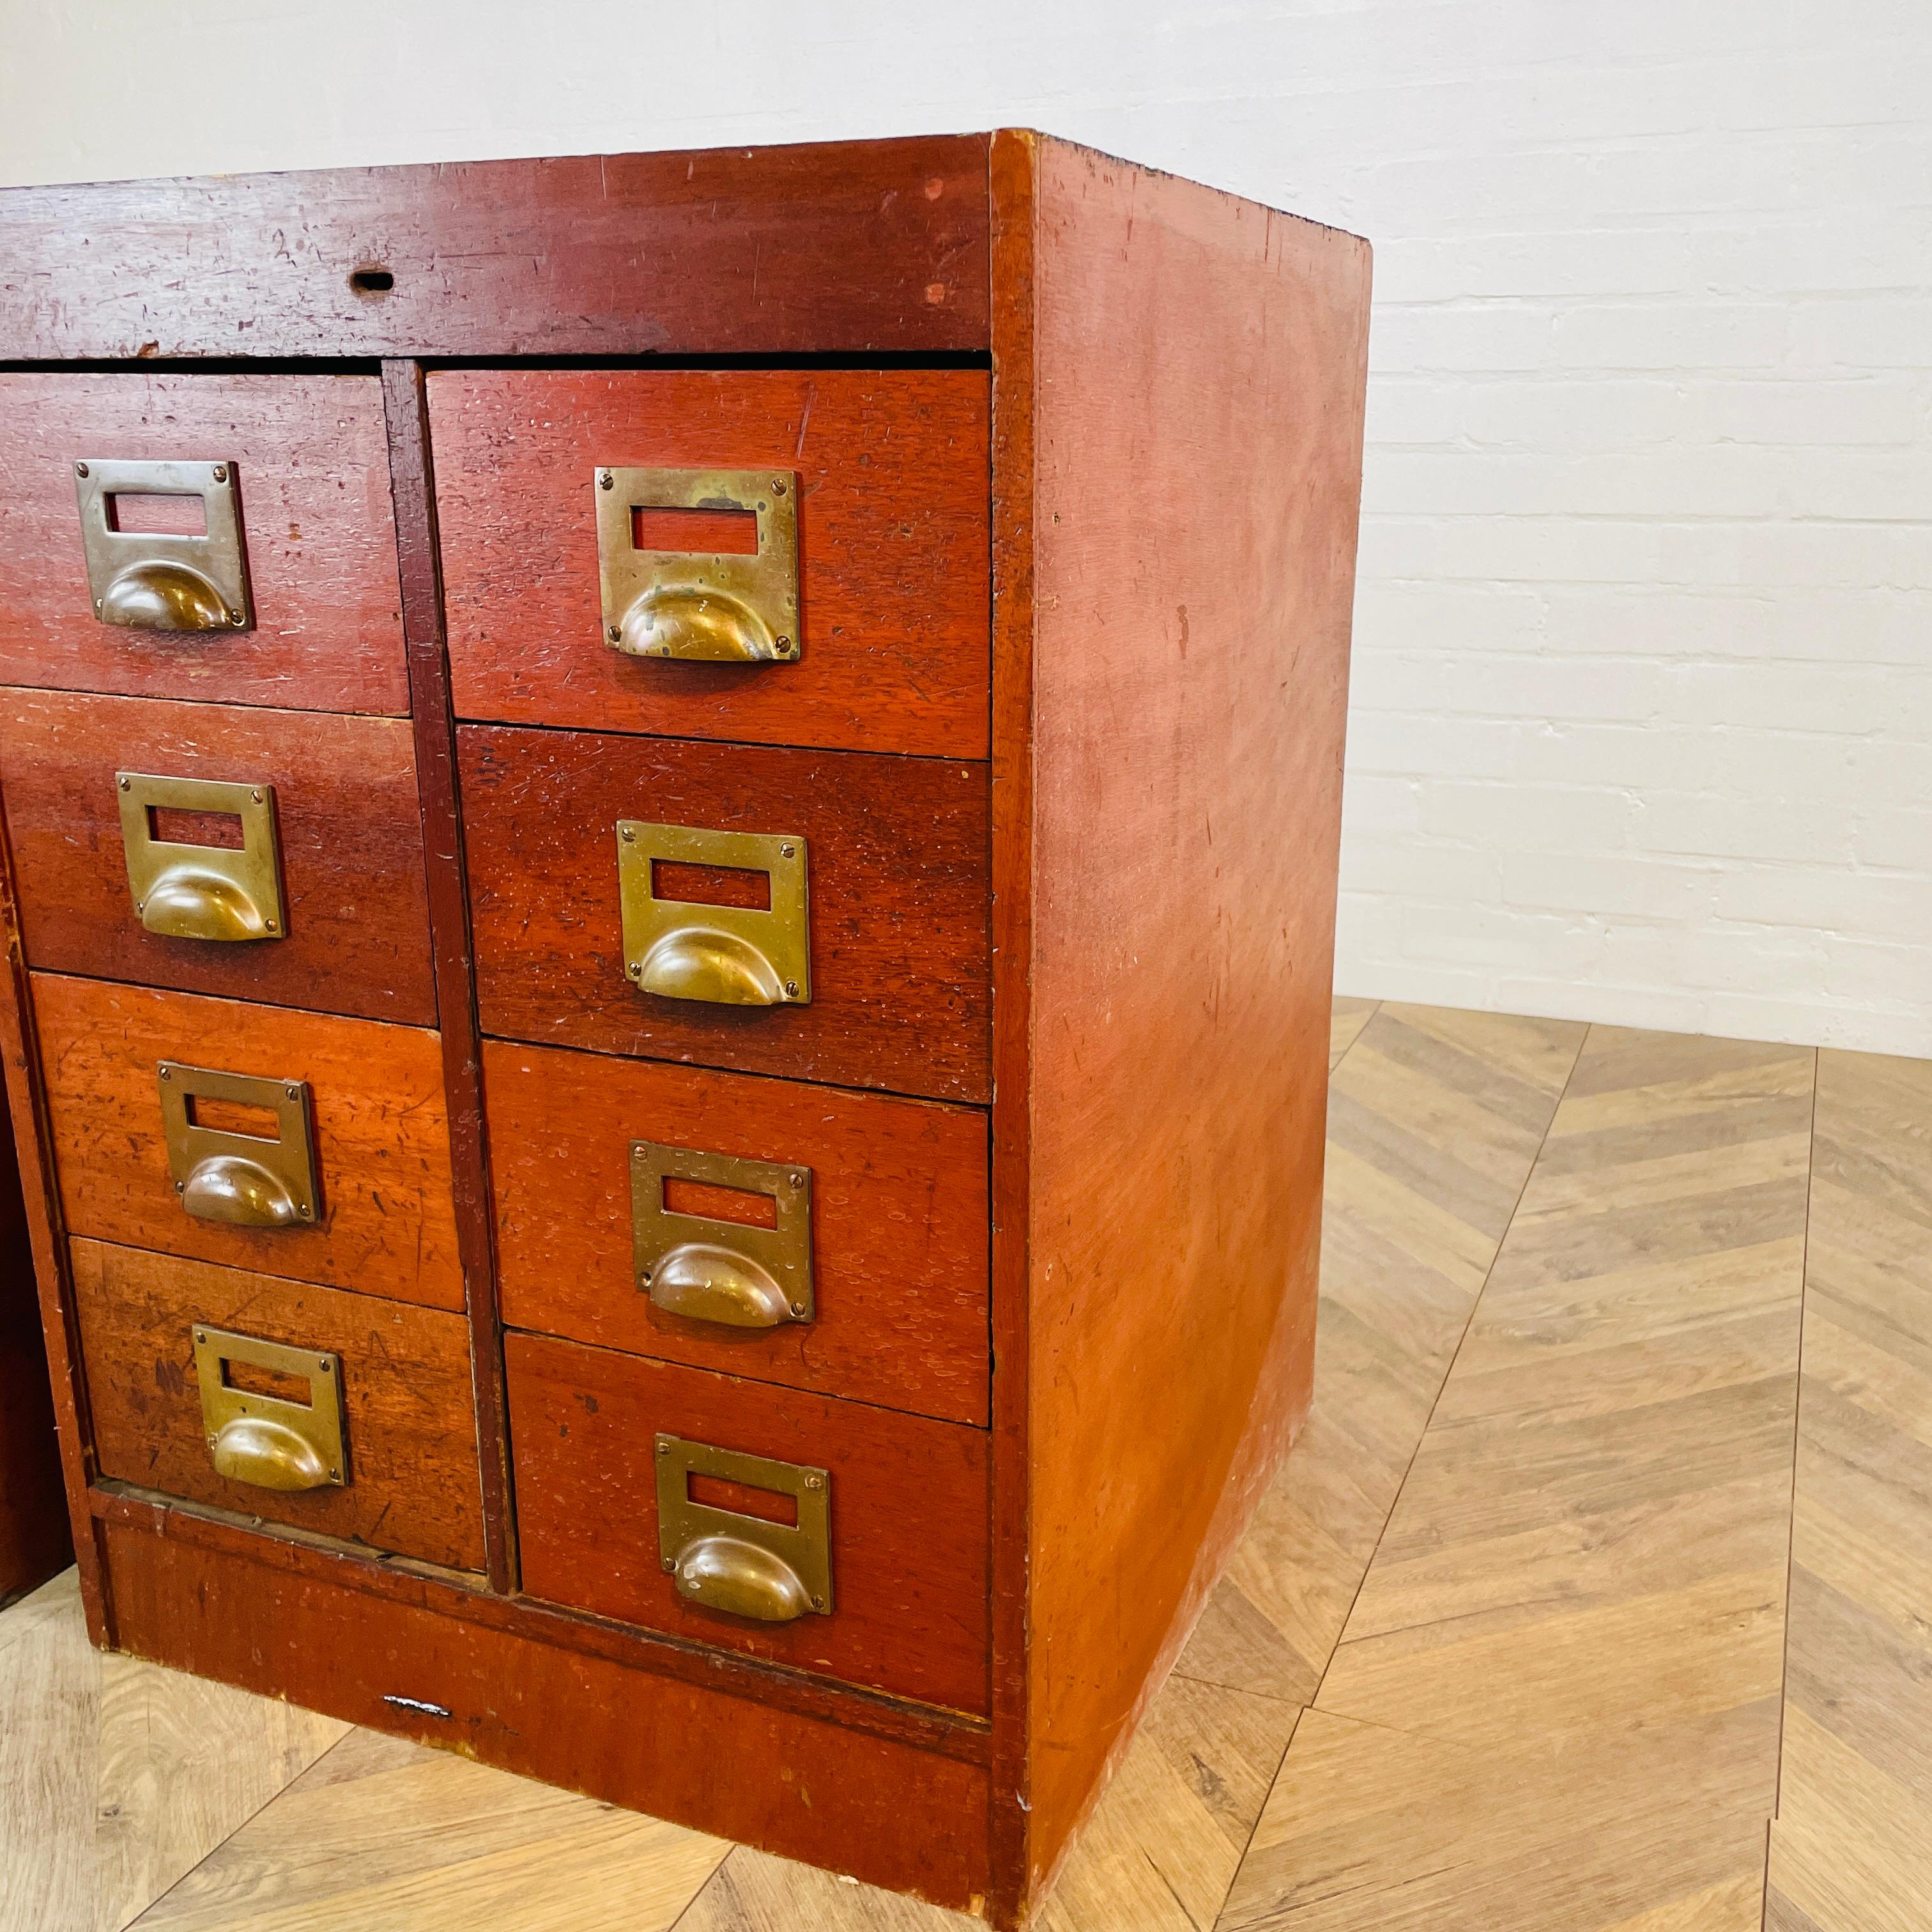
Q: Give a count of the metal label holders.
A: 8